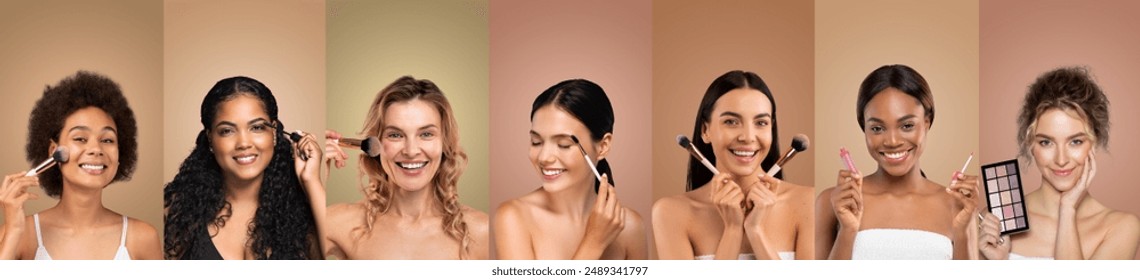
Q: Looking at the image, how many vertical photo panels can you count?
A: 7